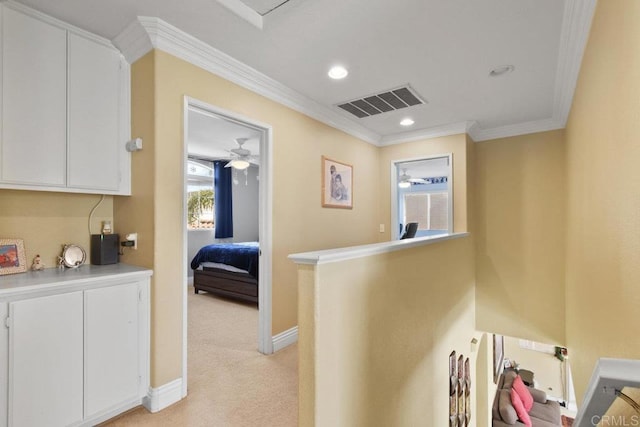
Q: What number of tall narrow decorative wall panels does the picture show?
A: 3